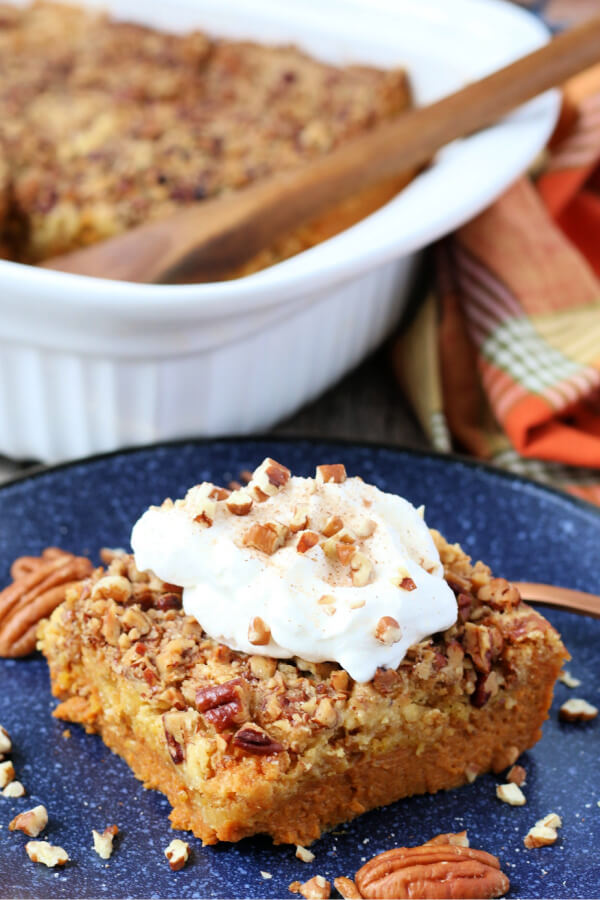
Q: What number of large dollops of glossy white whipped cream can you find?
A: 1